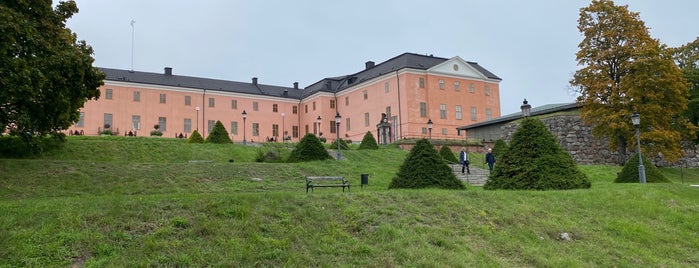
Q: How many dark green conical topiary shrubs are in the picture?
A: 10